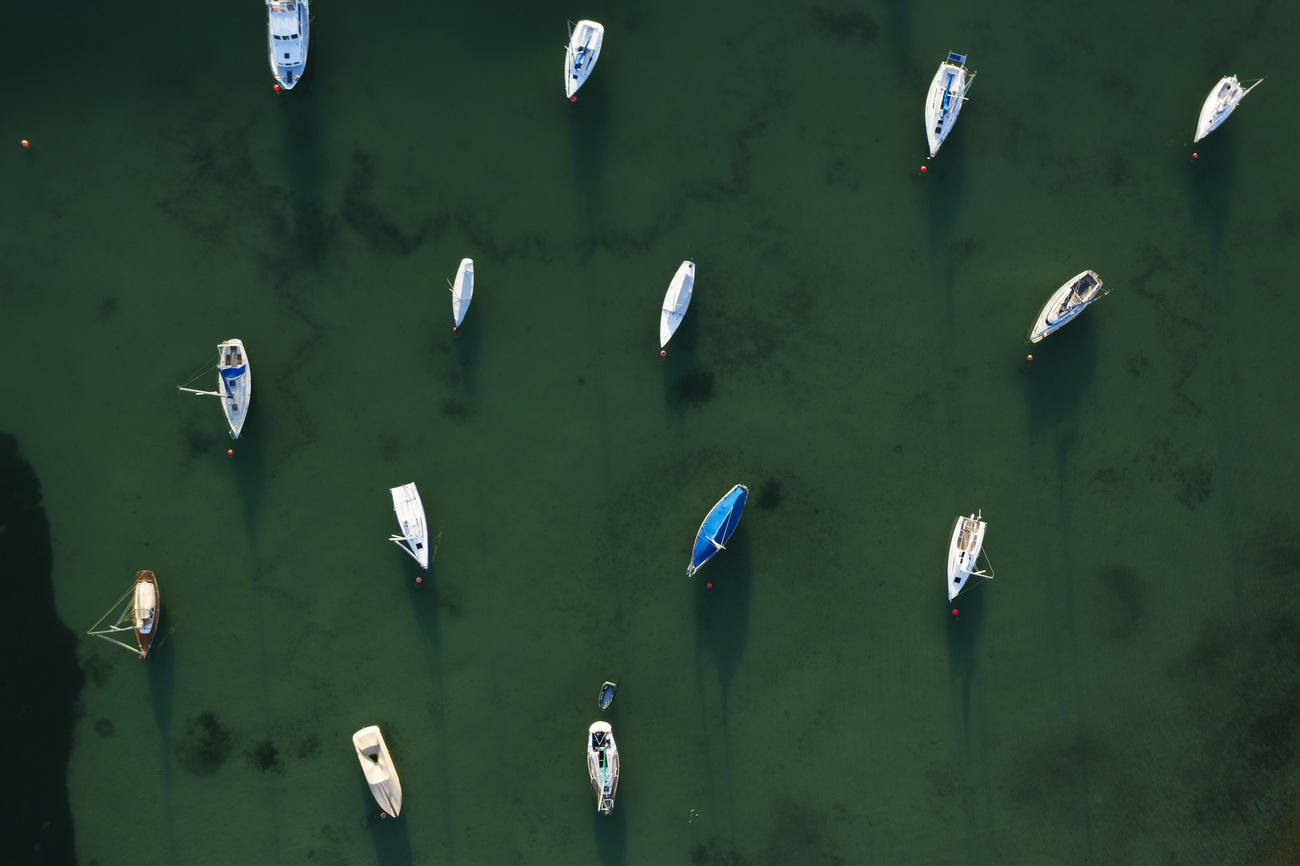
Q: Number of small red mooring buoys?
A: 13